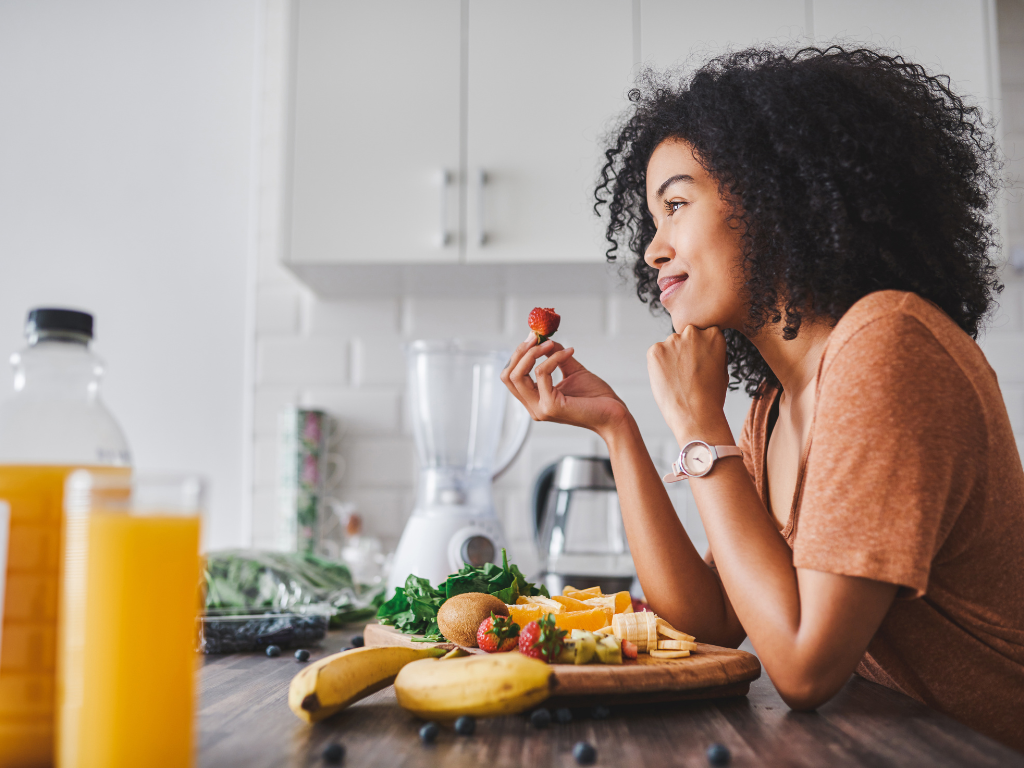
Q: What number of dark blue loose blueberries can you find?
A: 12